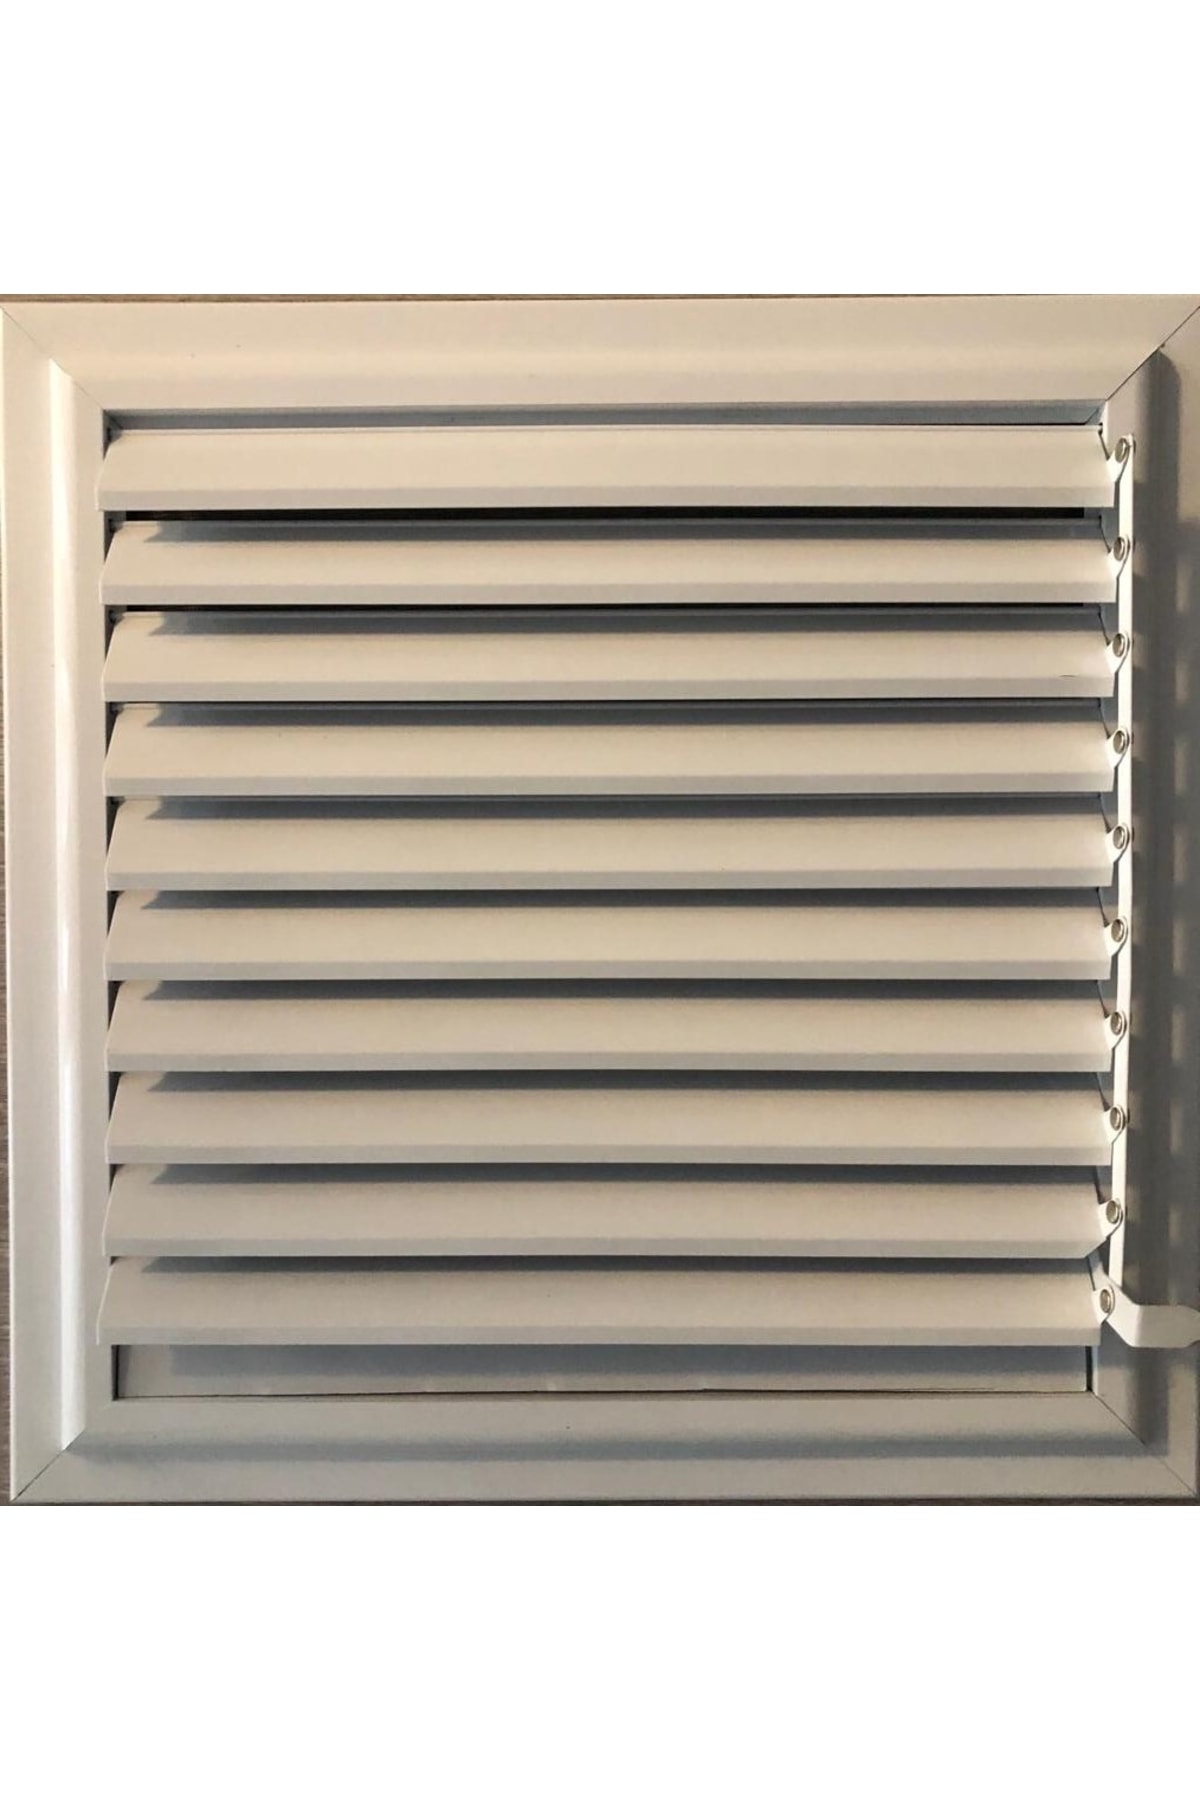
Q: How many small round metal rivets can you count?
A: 10